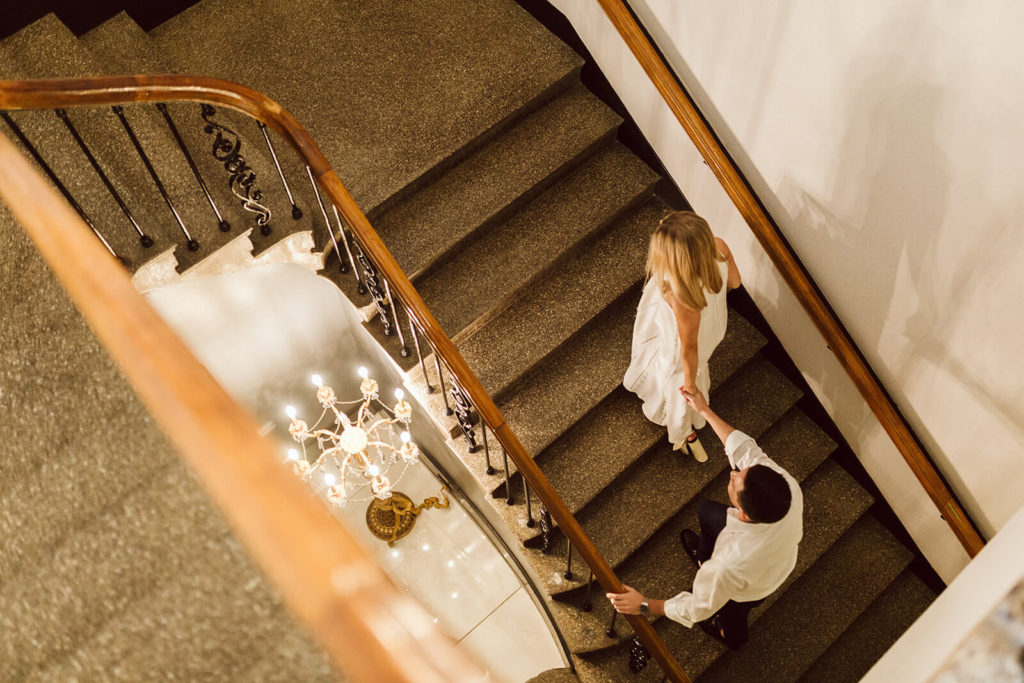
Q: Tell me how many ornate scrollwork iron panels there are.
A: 5